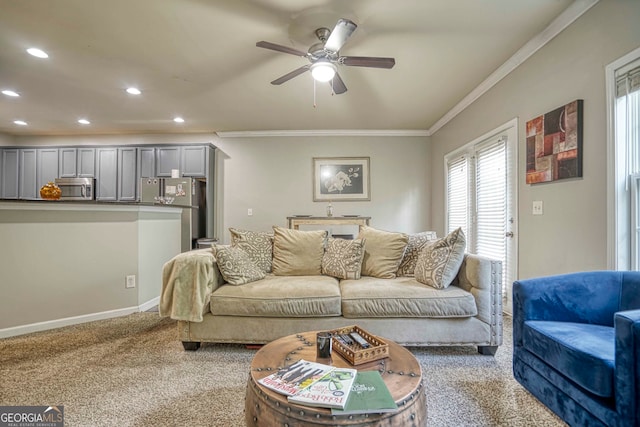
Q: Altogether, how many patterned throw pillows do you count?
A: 5